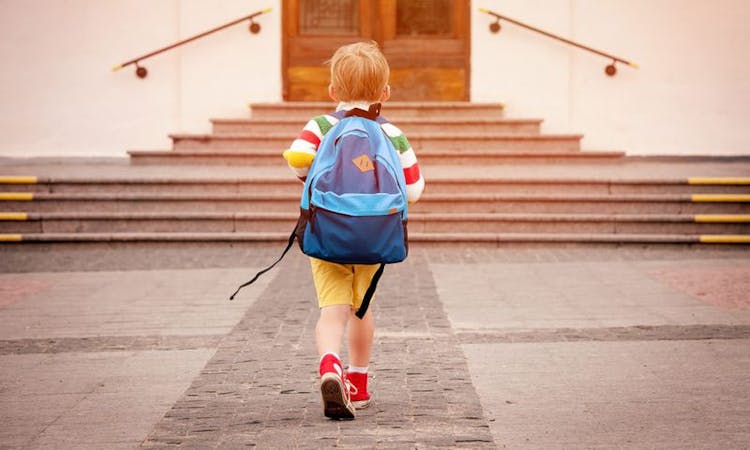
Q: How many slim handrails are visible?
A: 2